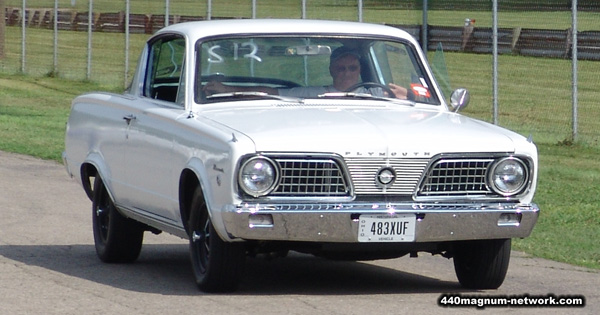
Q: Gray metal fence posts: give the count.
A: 12